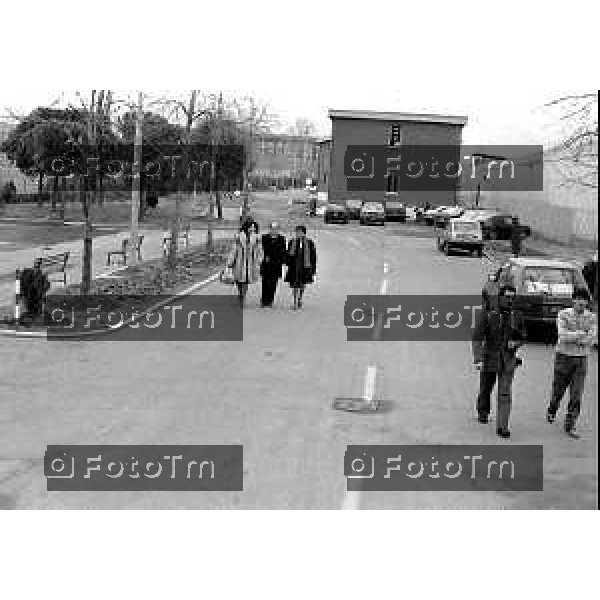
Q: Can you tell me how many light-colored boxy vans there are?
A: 1